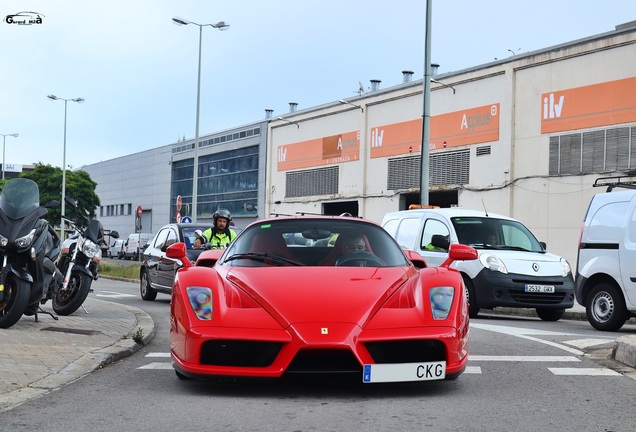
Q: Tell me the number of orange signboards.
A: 3